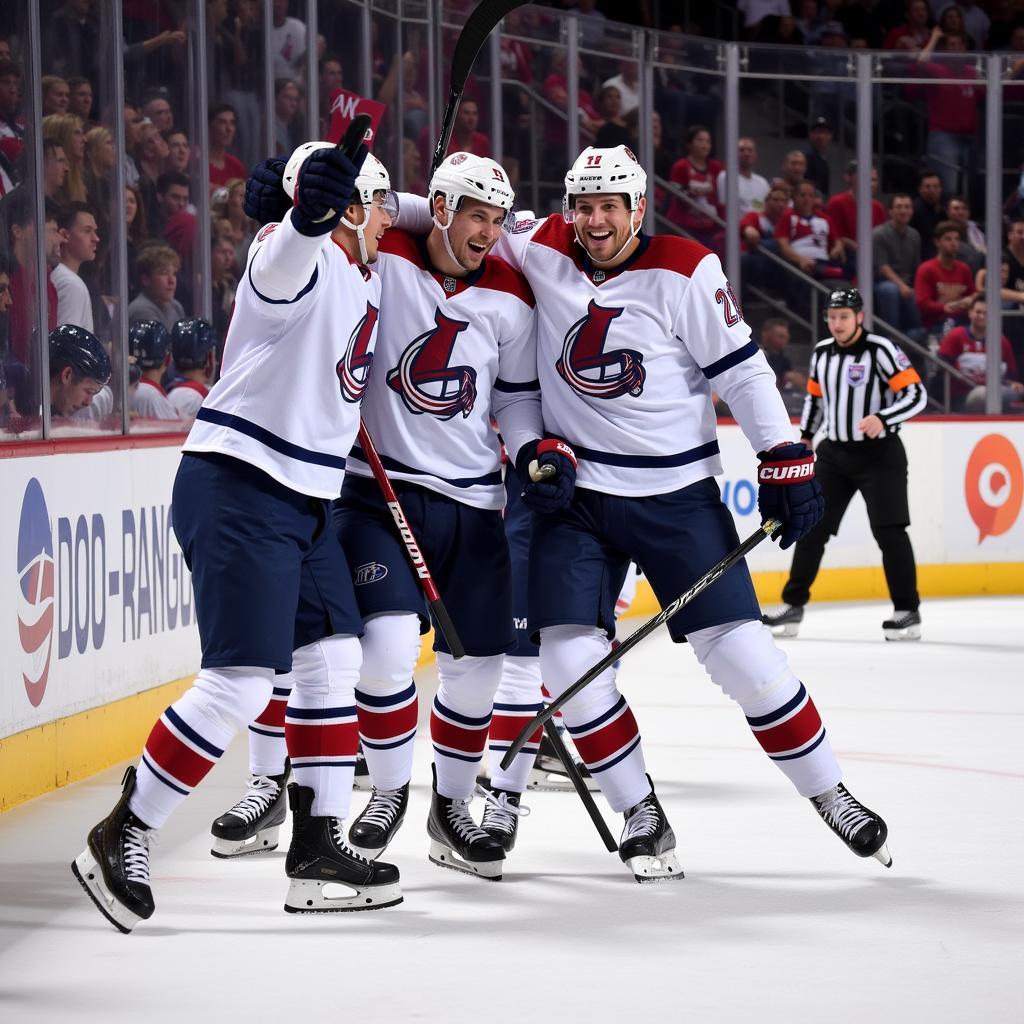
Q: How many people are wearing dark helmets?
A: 4